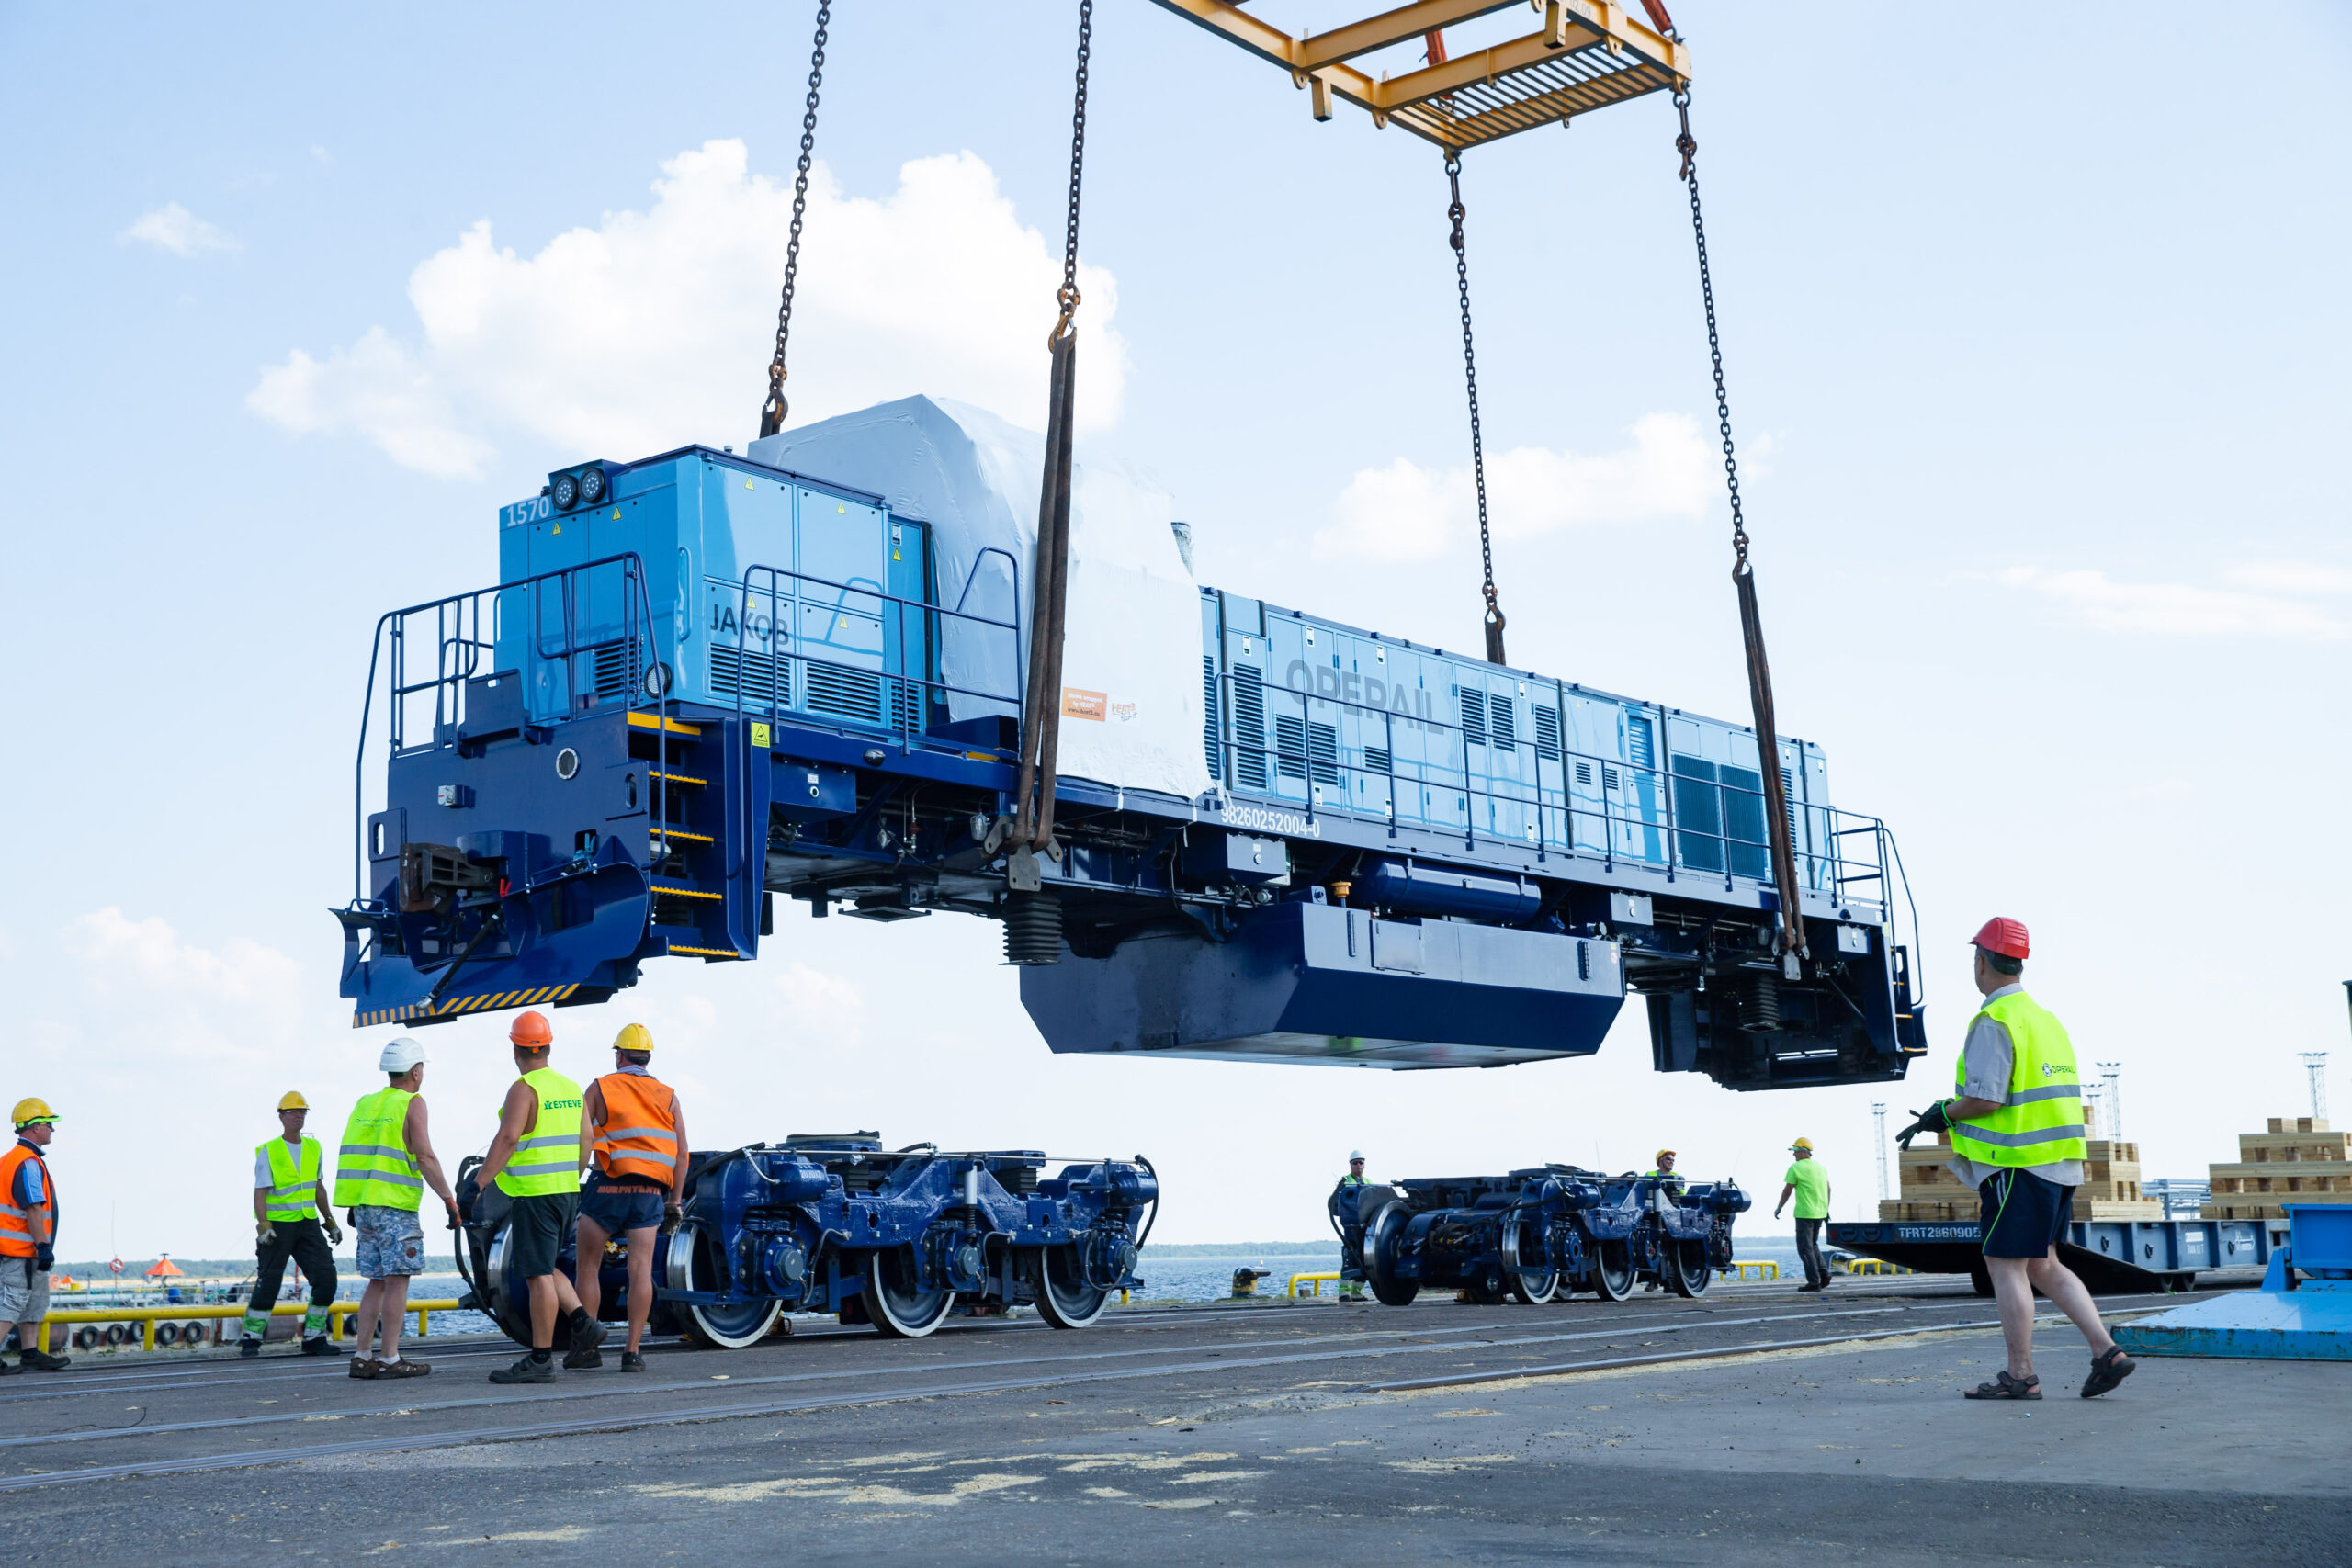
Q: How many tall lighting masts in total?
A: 4